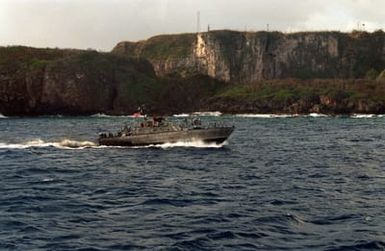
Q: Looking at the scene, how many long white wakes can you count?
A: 1